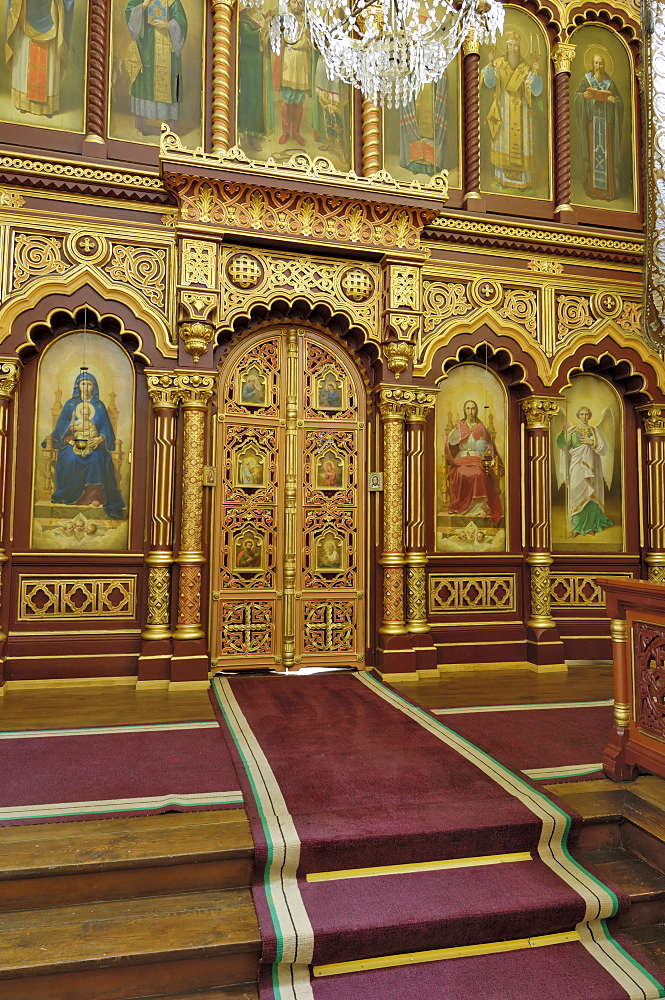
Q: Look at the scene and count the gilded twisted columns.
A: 2